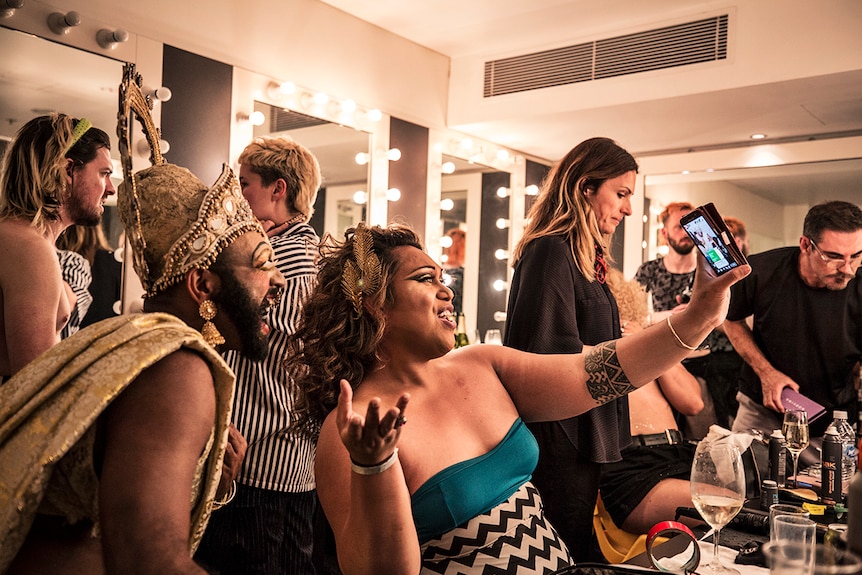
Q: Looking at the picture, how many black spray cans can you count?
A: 2